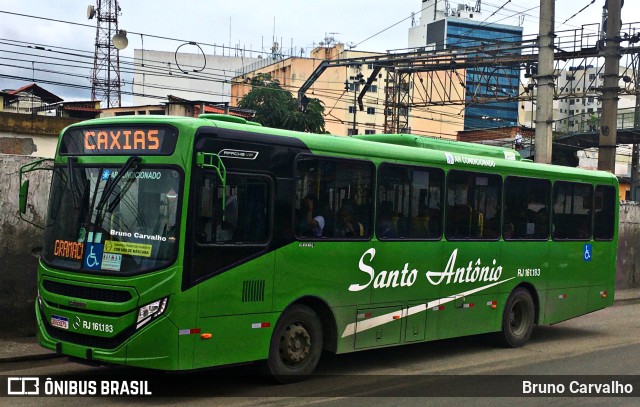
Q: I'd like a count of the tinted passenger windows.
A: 6